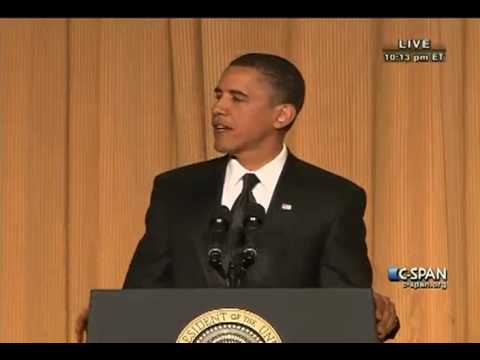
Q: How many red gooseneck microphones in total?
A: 0